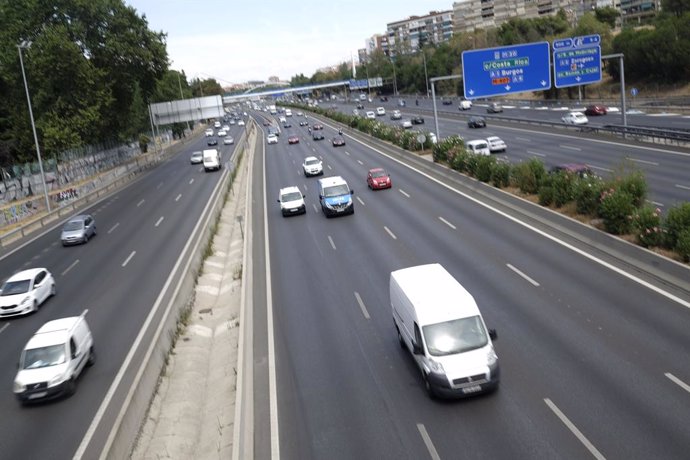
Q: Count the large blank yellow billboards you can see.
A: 0